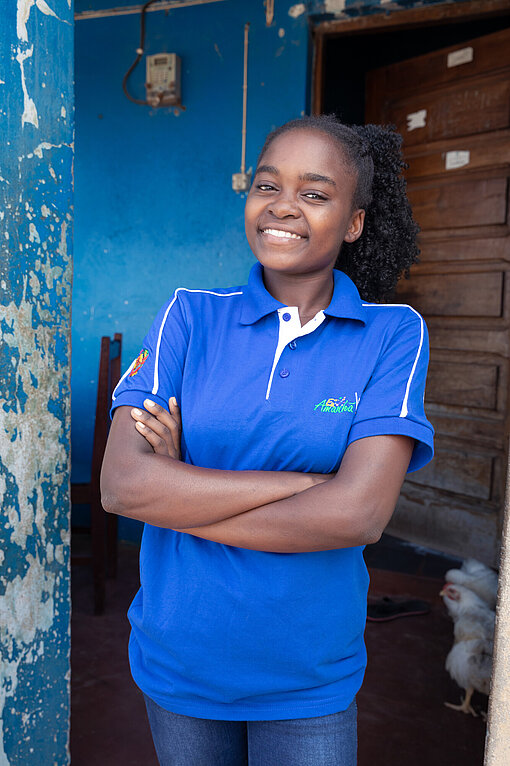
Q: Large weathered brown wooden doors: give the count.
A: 1